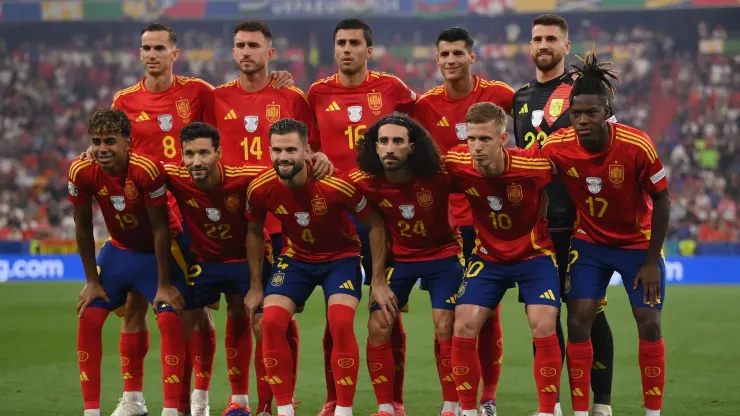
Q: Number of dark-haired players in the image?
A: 10